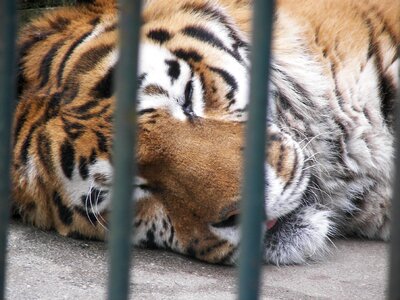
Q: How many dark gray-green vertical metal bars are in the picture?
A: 4